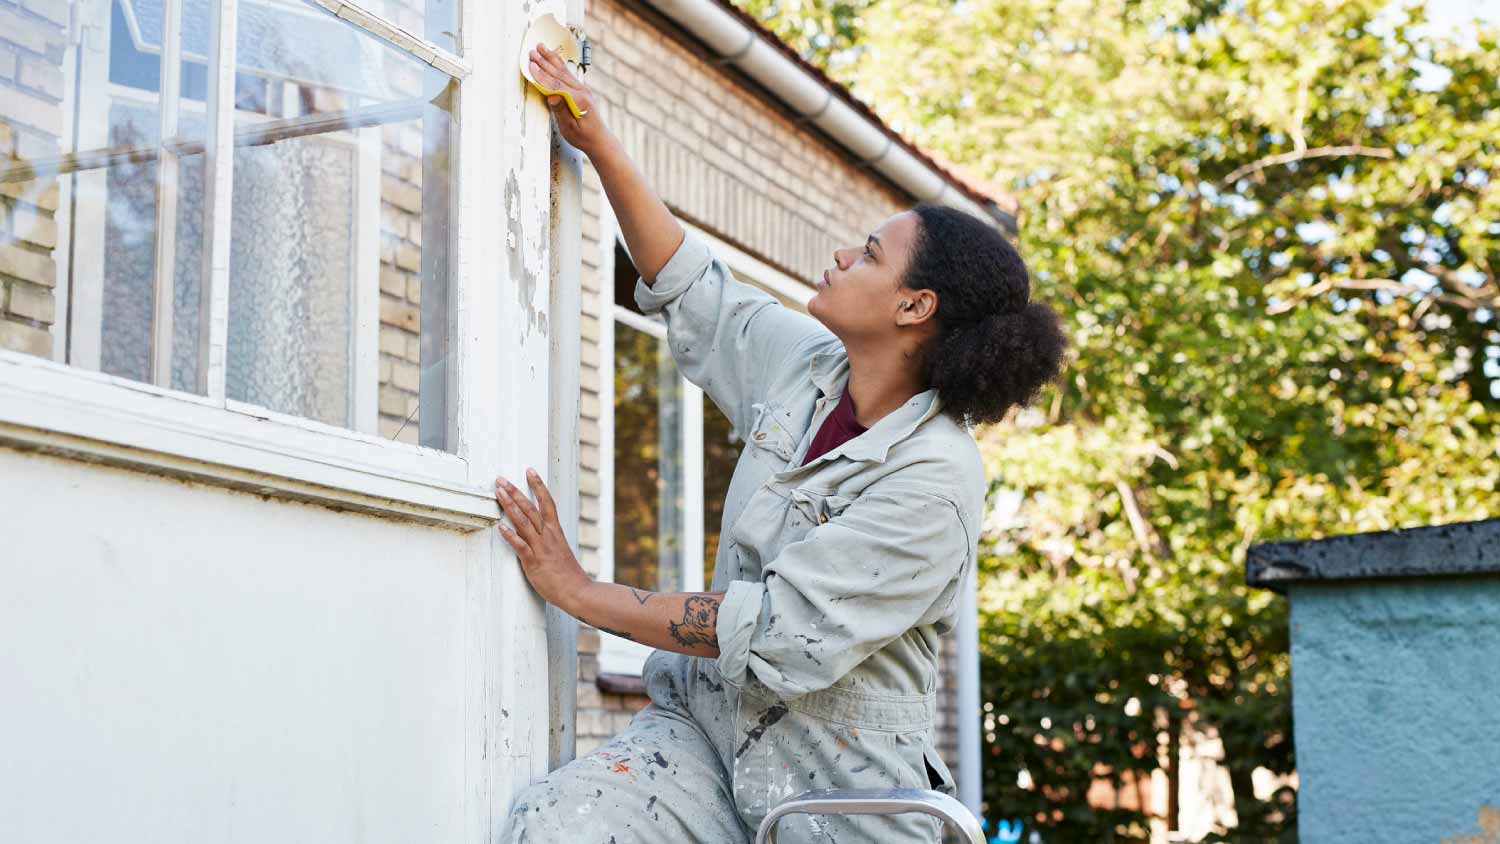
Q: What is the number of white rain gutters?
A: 1